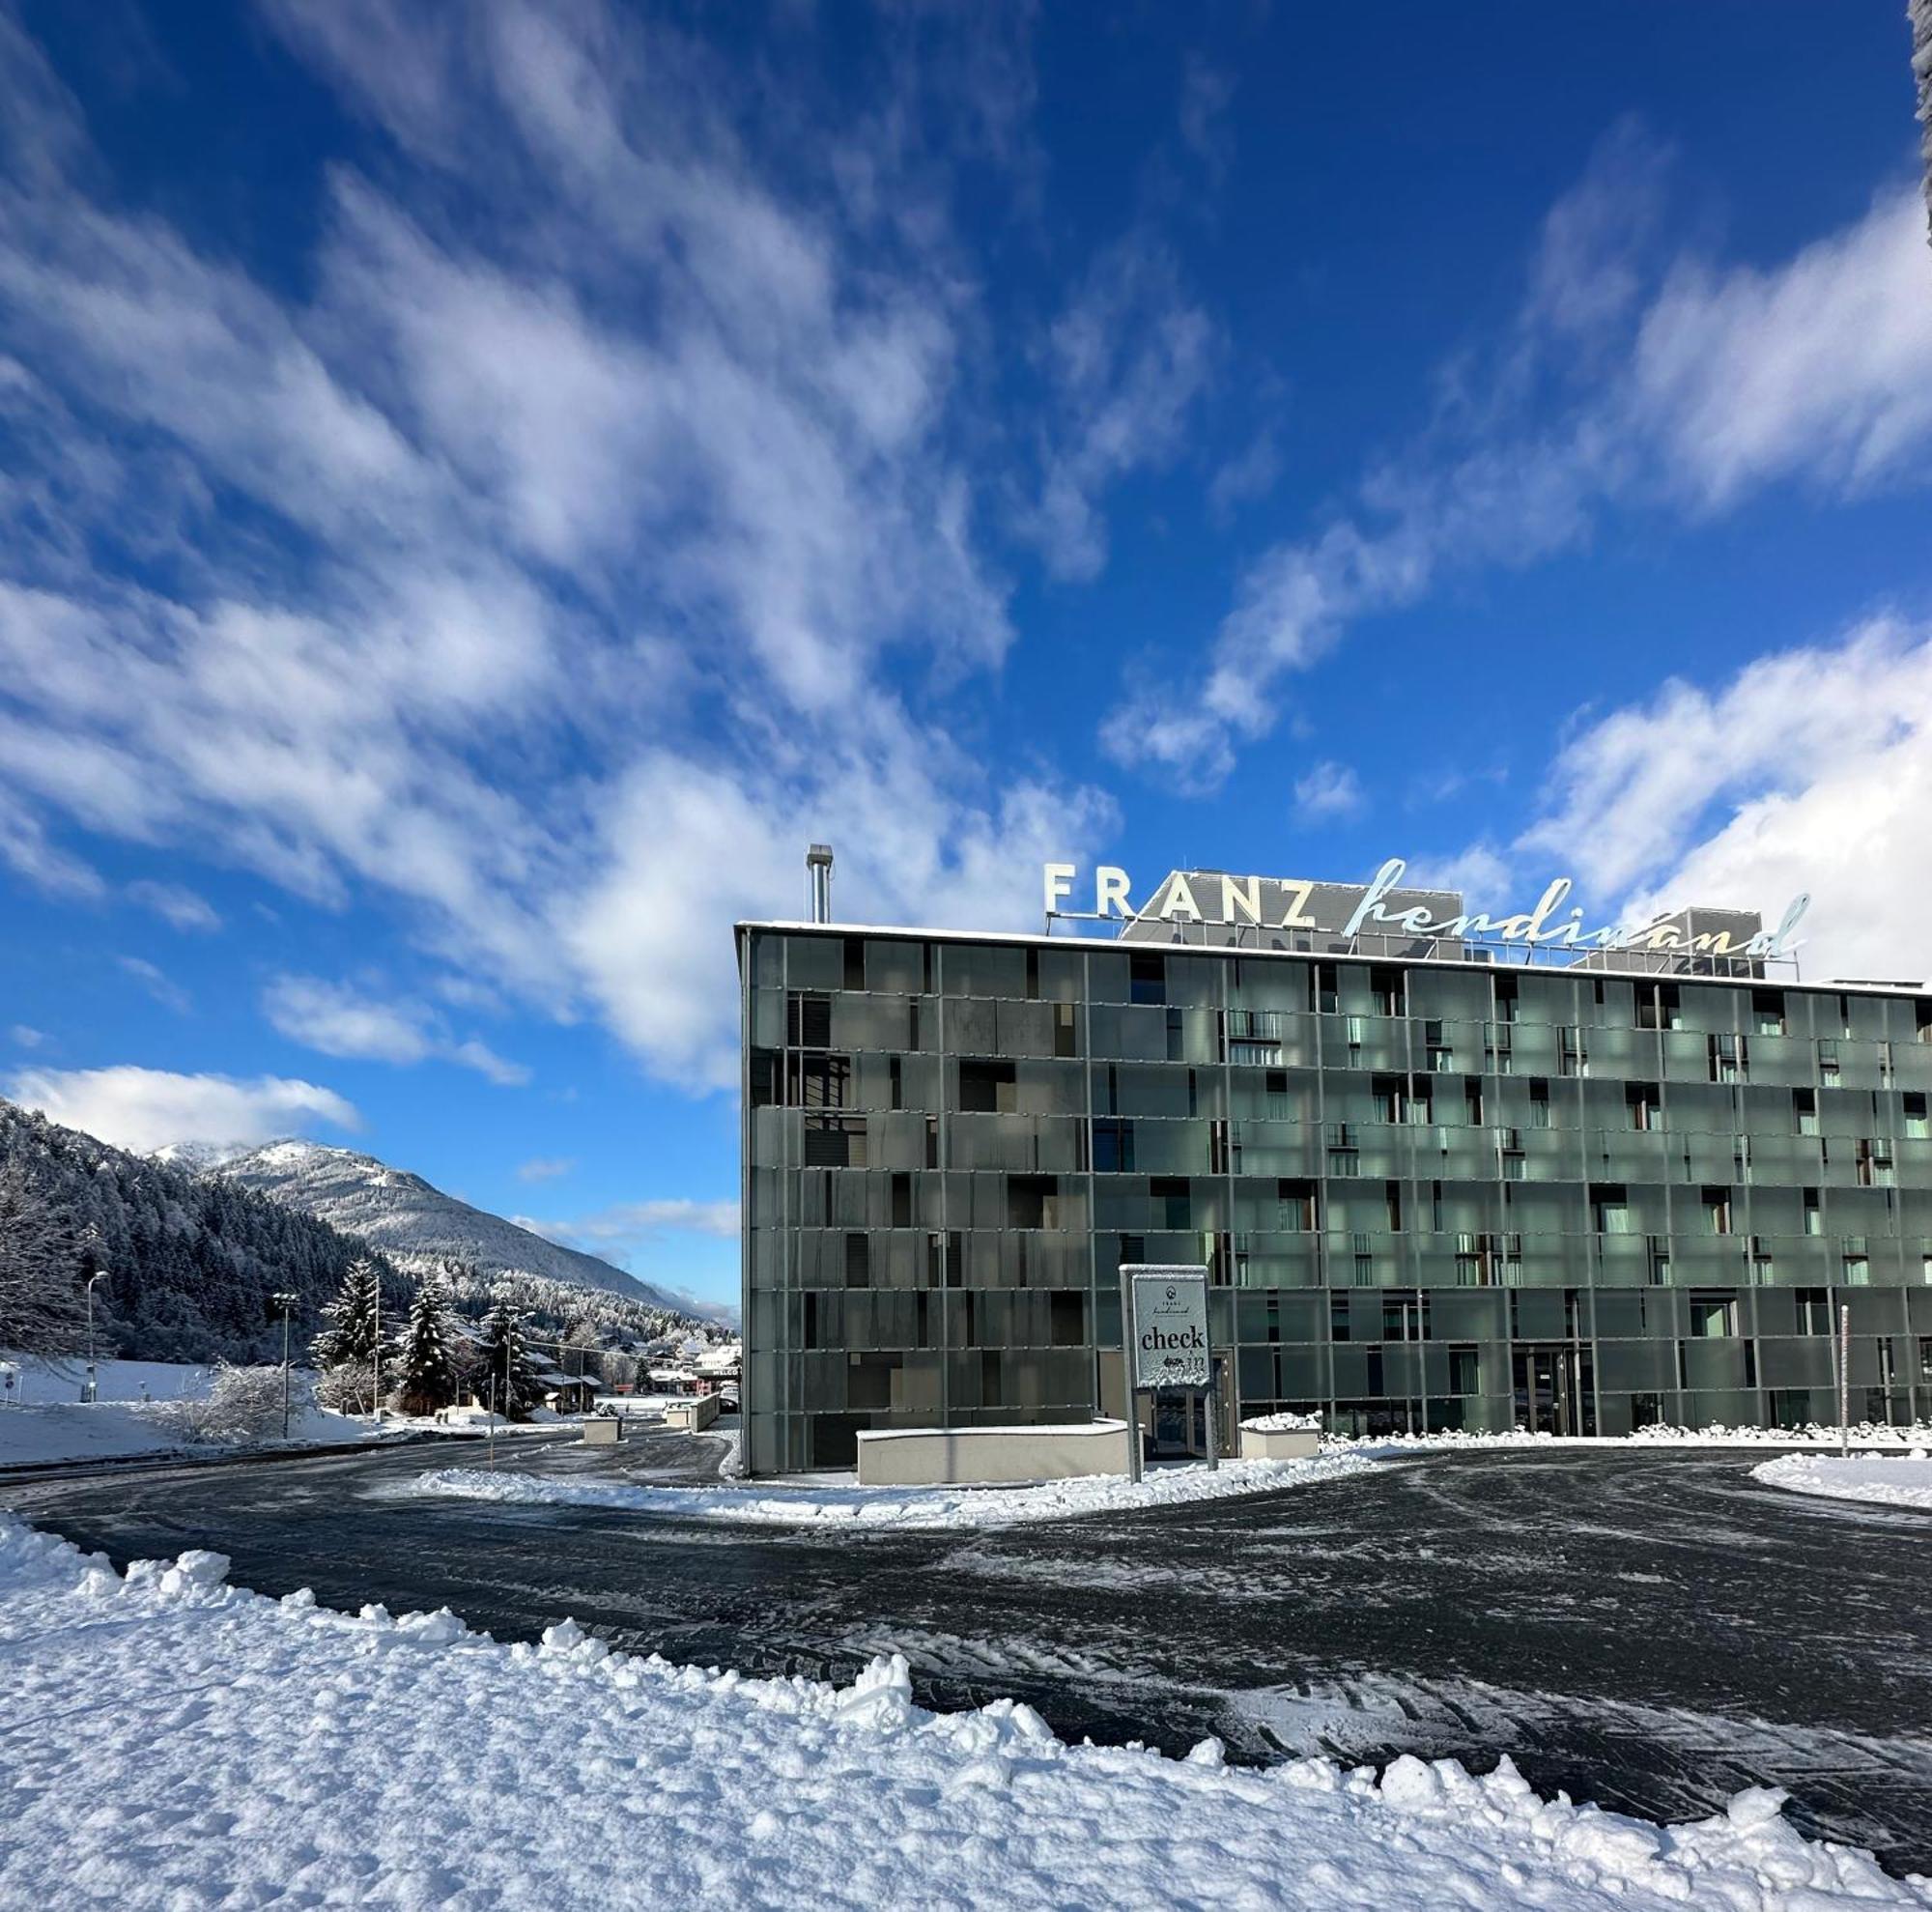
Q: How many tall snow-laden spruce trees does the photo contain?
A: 3